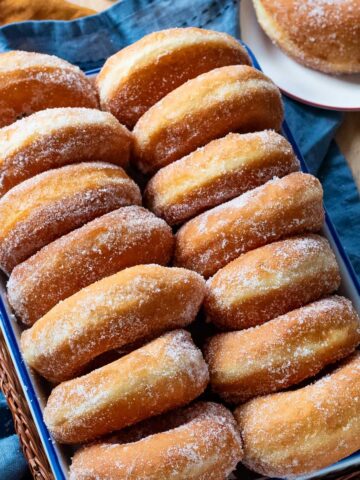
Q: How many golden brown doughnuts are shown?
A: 15